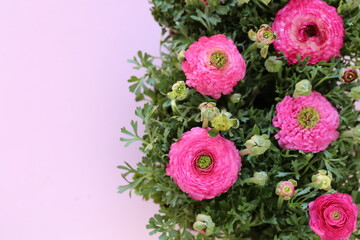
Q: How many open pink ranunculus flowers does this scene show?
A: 5